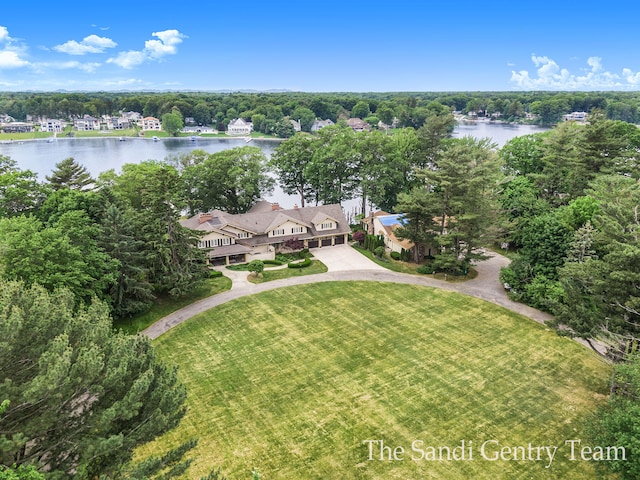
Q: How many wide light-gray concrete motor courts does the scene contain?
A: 1